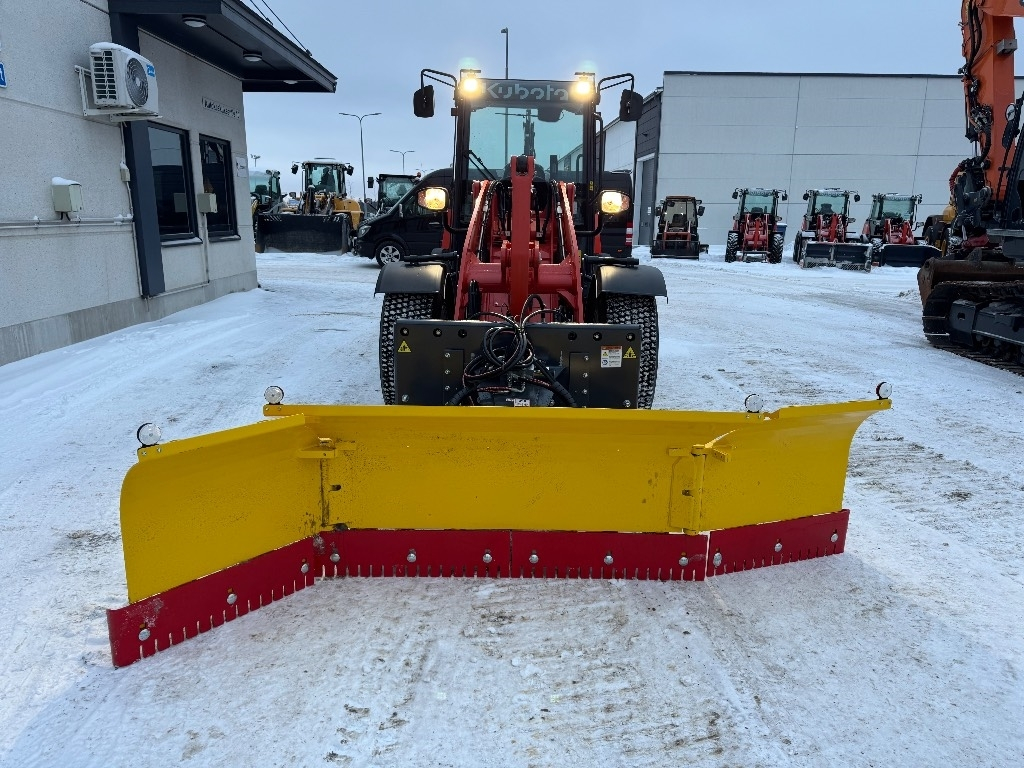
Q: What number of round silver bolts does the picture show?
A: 12